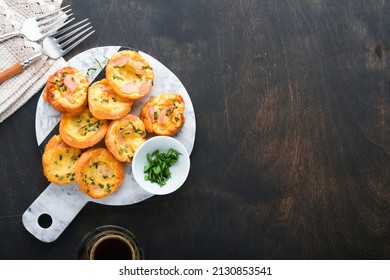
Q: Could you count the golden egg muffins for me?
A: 8